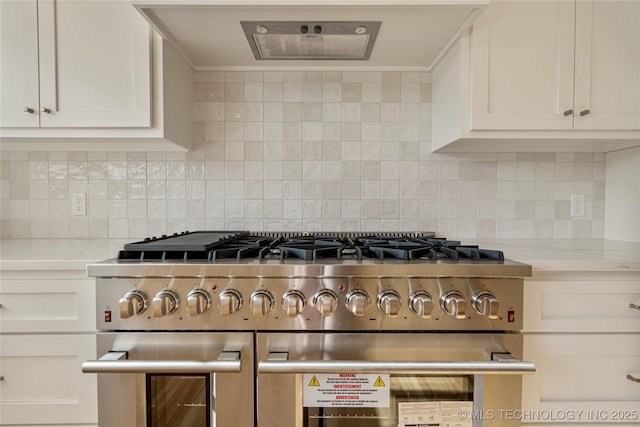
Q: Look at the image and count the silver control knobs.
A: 12